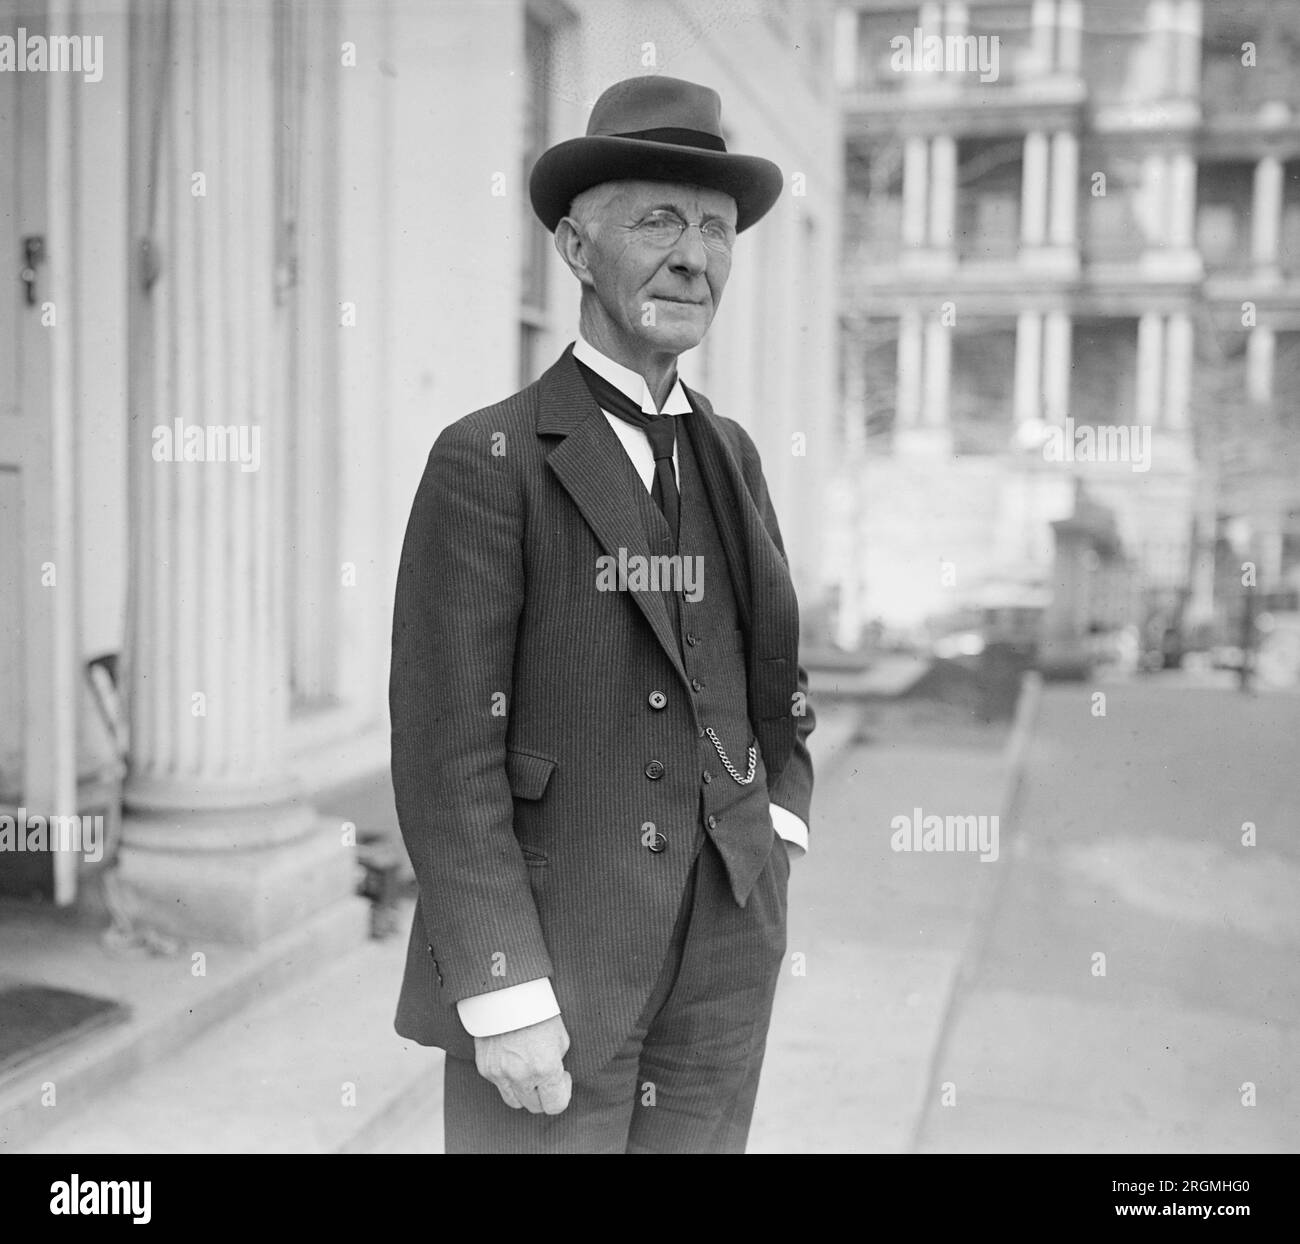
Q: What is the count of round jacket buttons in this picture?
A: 3